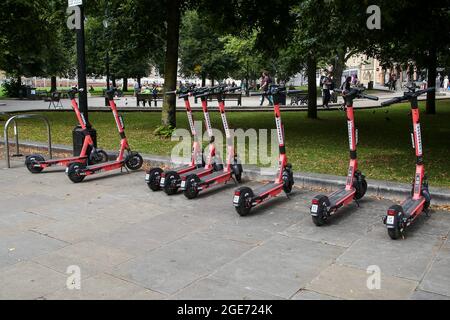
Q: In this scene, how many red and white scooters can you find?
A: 8